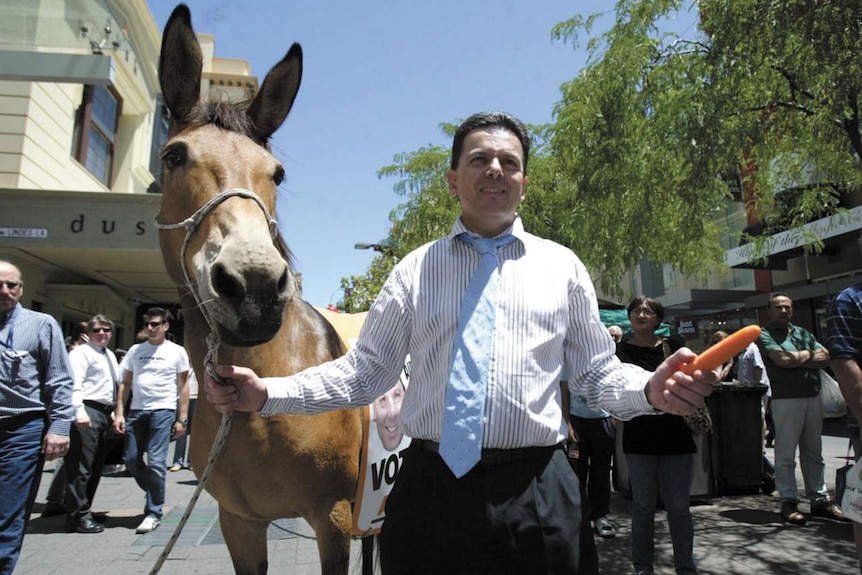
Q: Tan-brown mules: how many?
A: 1